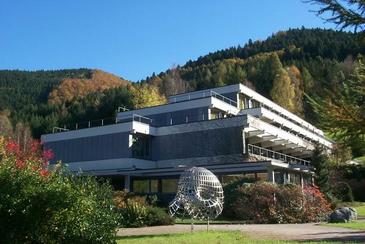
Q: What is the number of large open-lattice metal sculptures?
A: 1